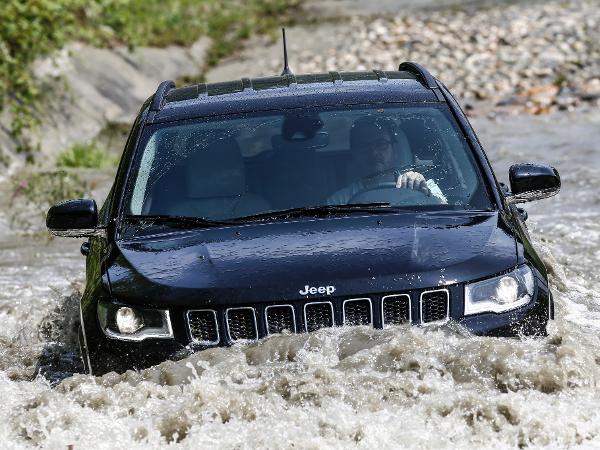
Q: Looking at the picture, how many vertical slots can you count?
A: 7